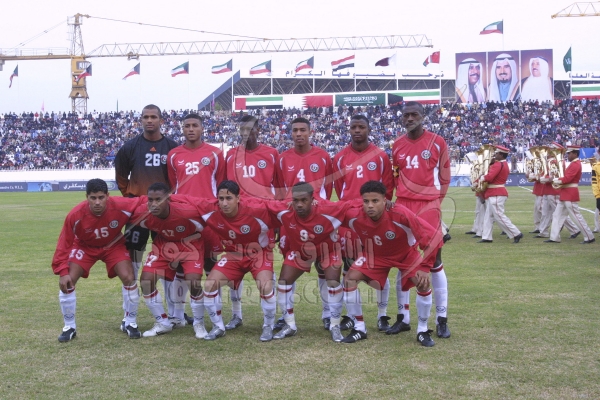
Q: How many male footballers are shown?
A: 11